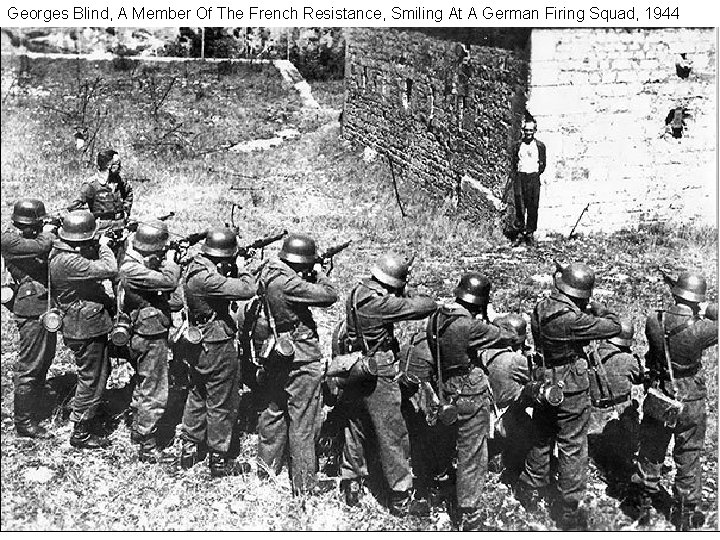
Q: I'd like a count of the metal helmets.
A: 11